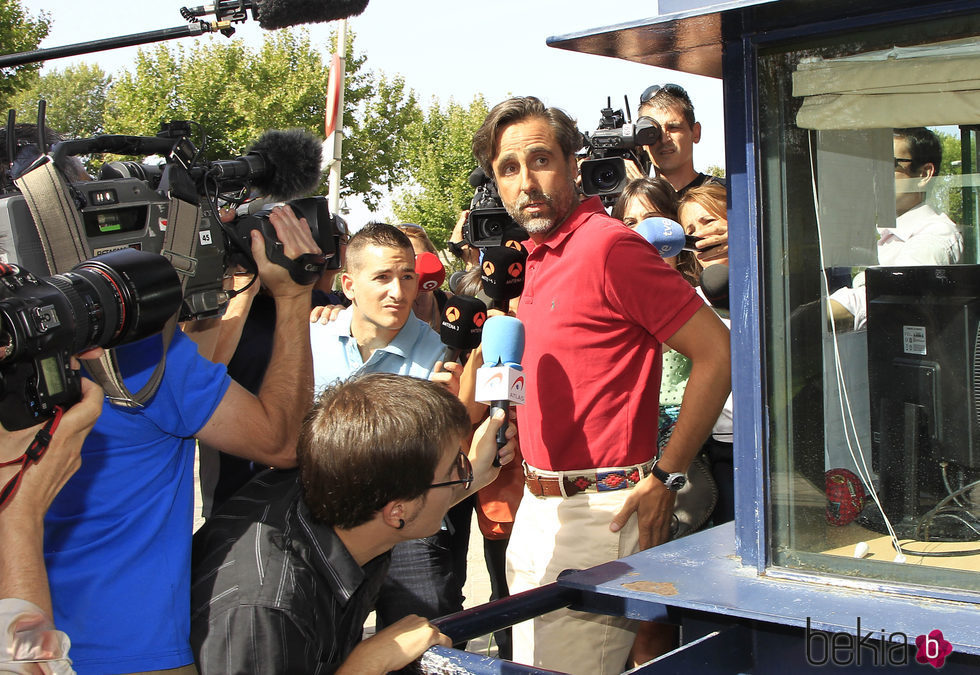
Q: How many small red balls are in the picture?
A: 1